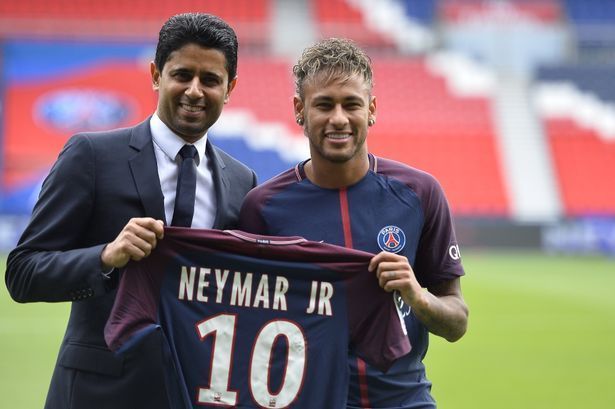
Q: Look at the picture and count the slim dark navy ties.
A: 1